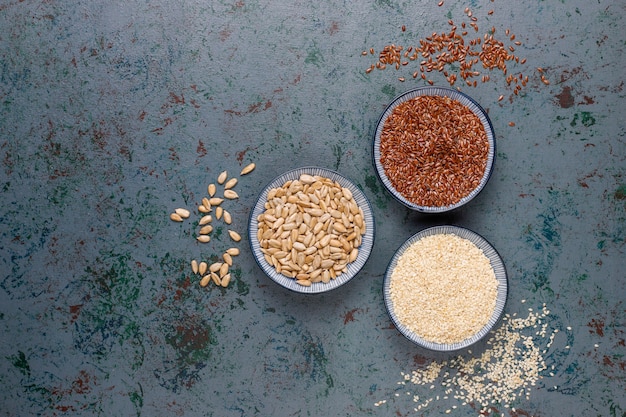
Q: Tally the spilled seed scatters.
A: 3